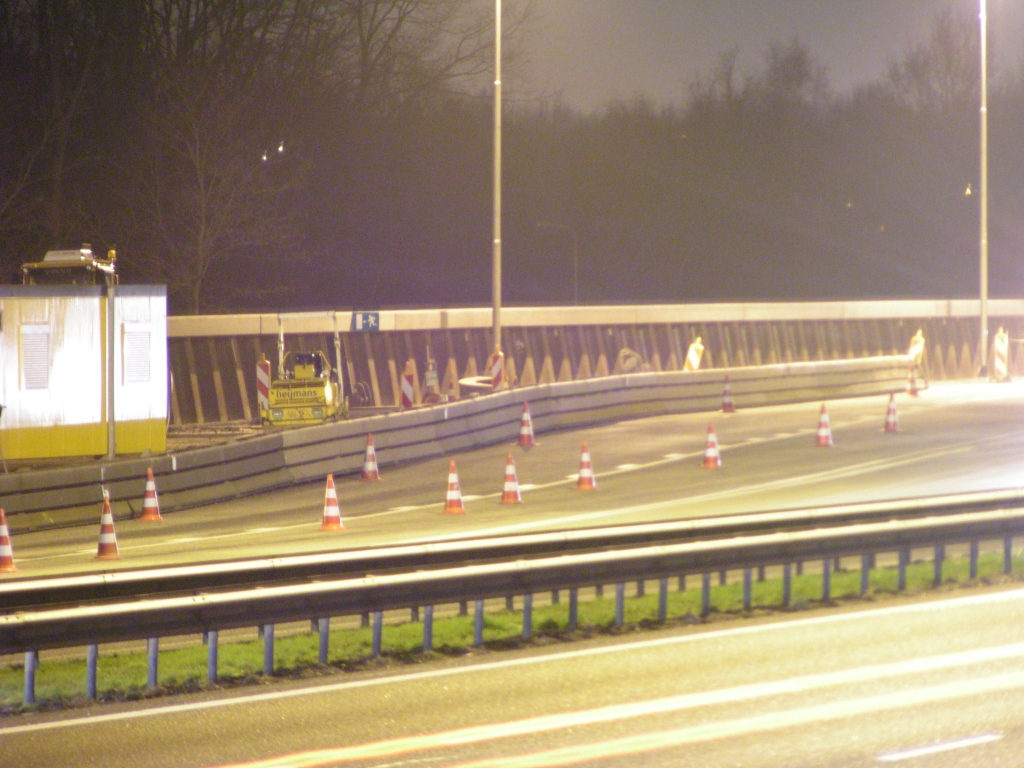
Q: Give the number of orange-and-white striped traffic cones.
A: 14